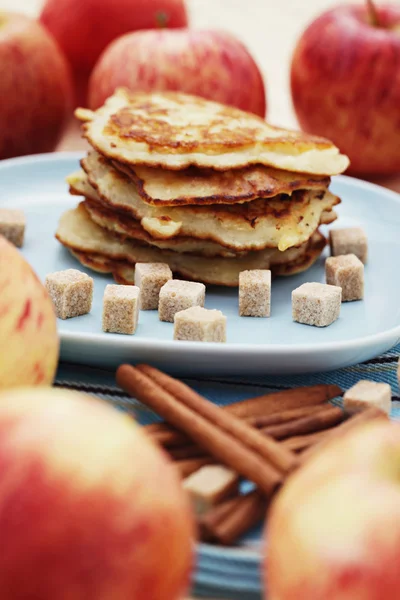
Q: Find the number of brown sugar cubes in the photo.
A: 12